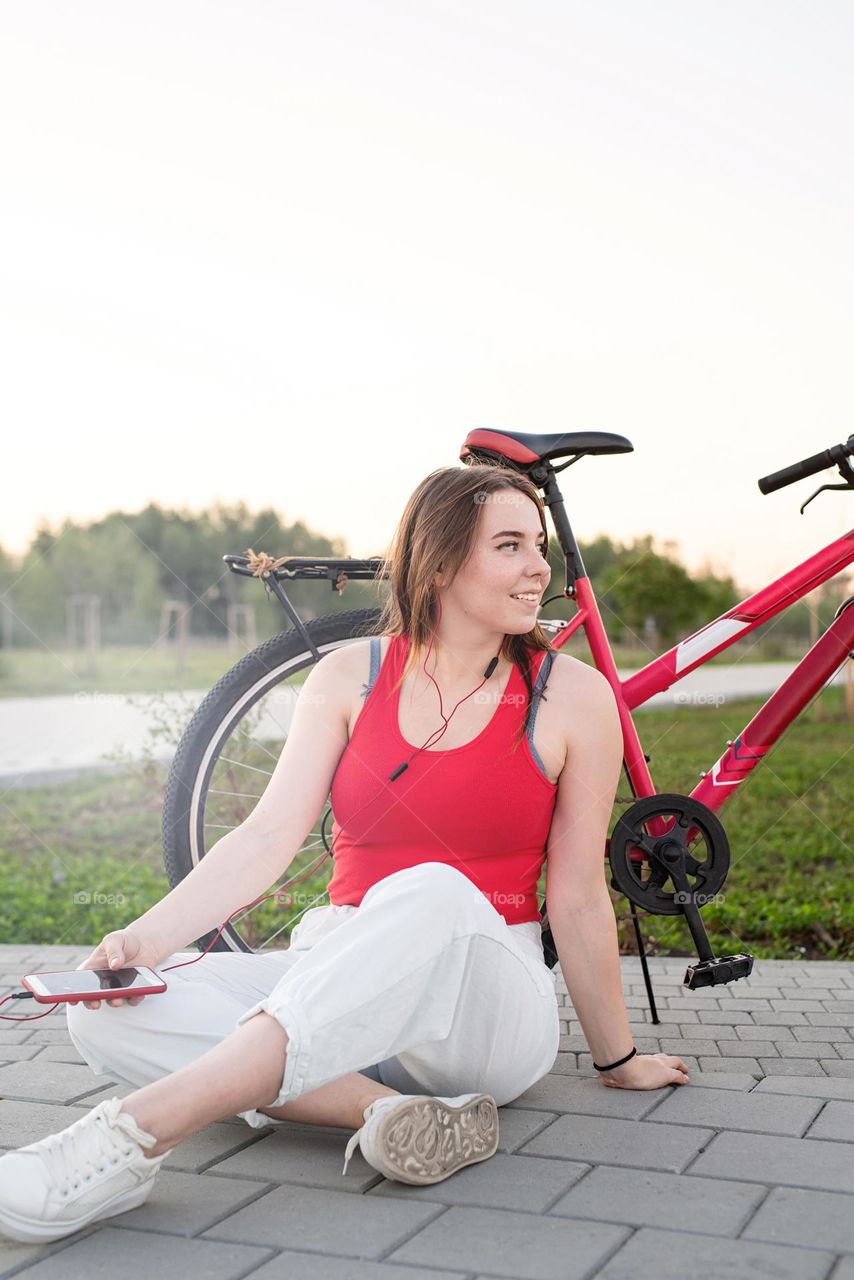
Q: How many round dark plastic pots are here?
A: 0